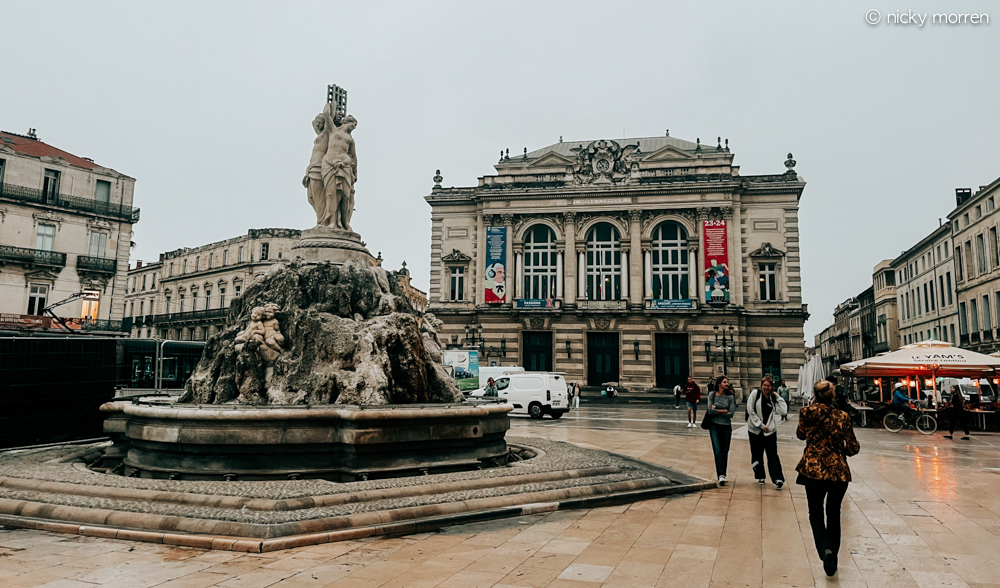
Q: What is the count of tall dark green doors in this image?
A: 3